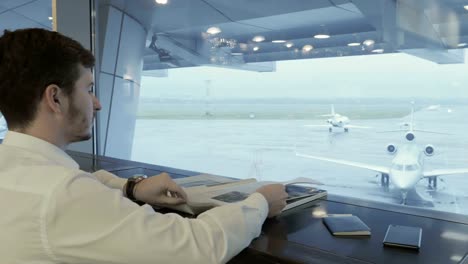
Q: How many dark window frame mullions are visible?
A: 1